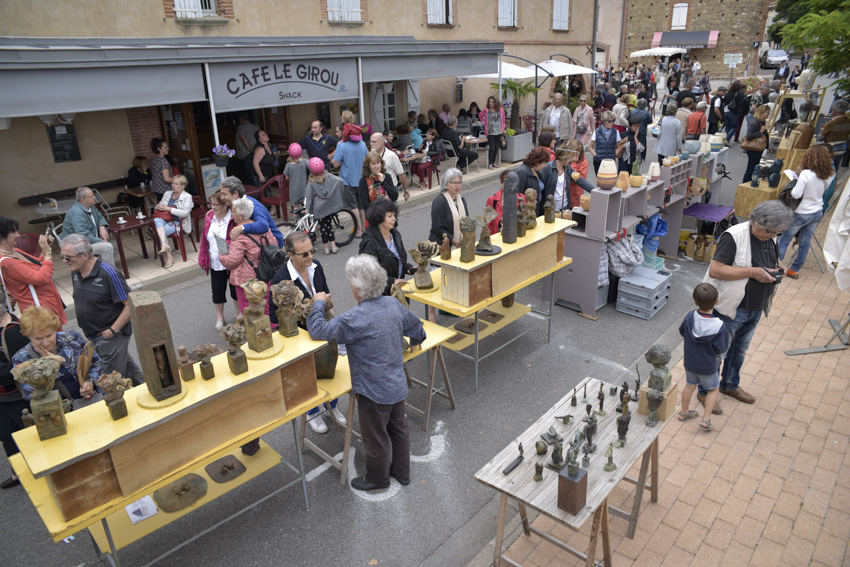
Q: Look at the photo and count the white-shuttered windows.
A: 6